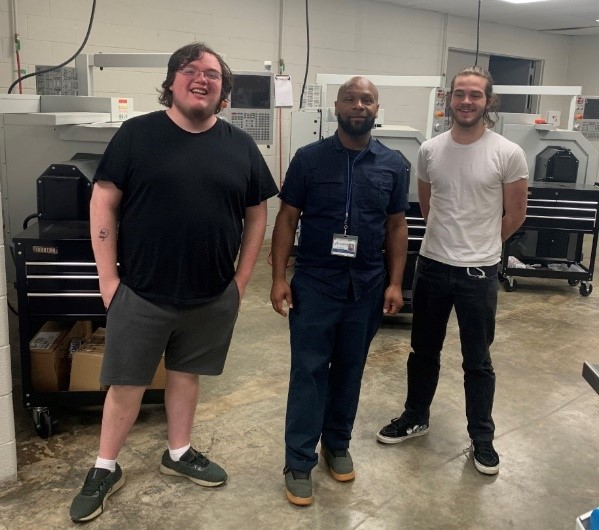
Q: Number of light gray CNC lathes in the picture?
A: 3